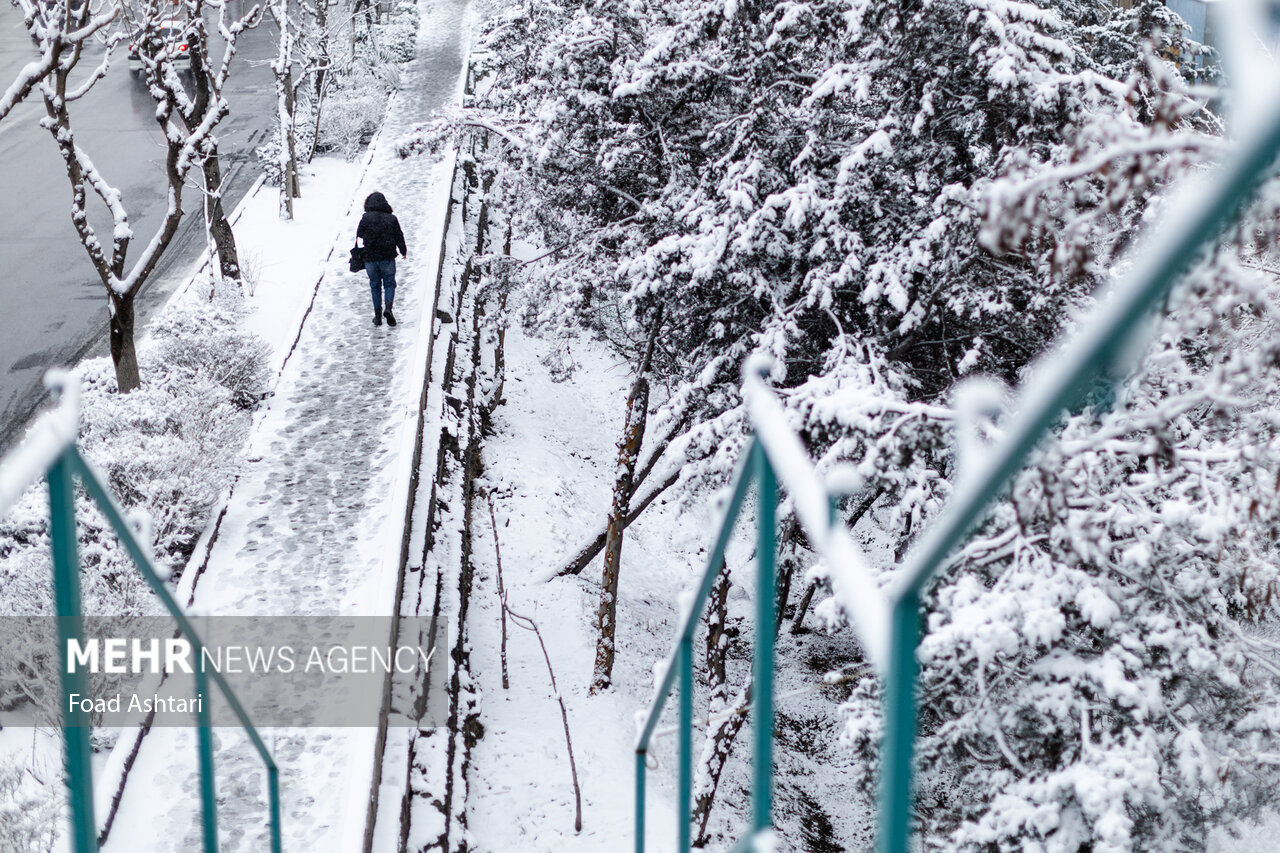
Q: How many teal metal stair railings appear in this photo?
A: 2